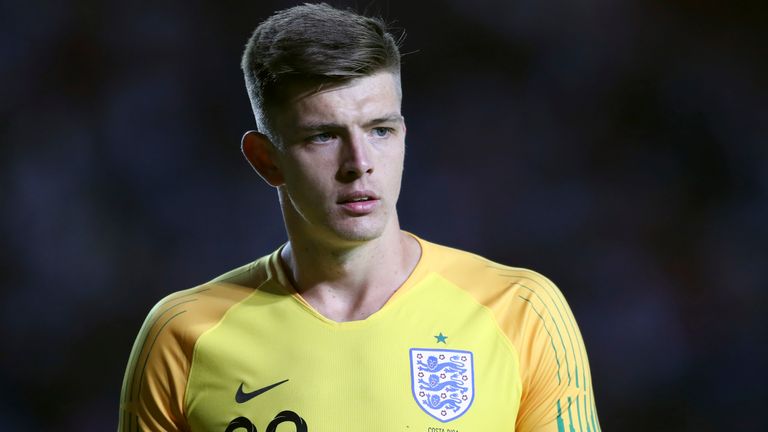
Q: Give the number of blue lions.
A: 3